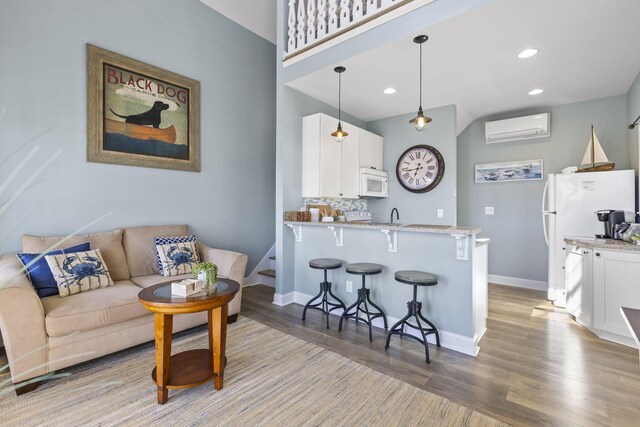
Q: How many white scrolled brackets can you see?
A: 4